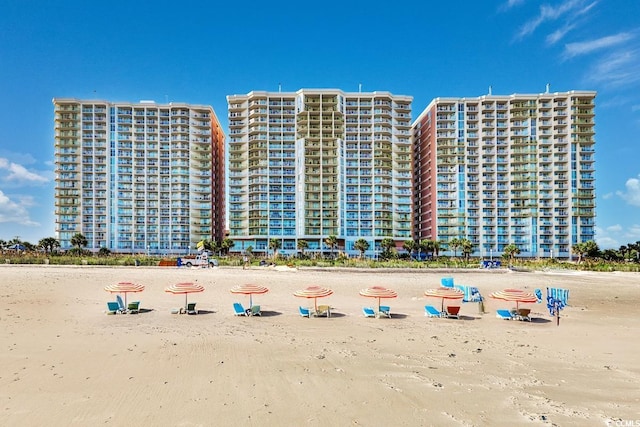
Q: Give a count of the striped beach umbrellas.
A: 7